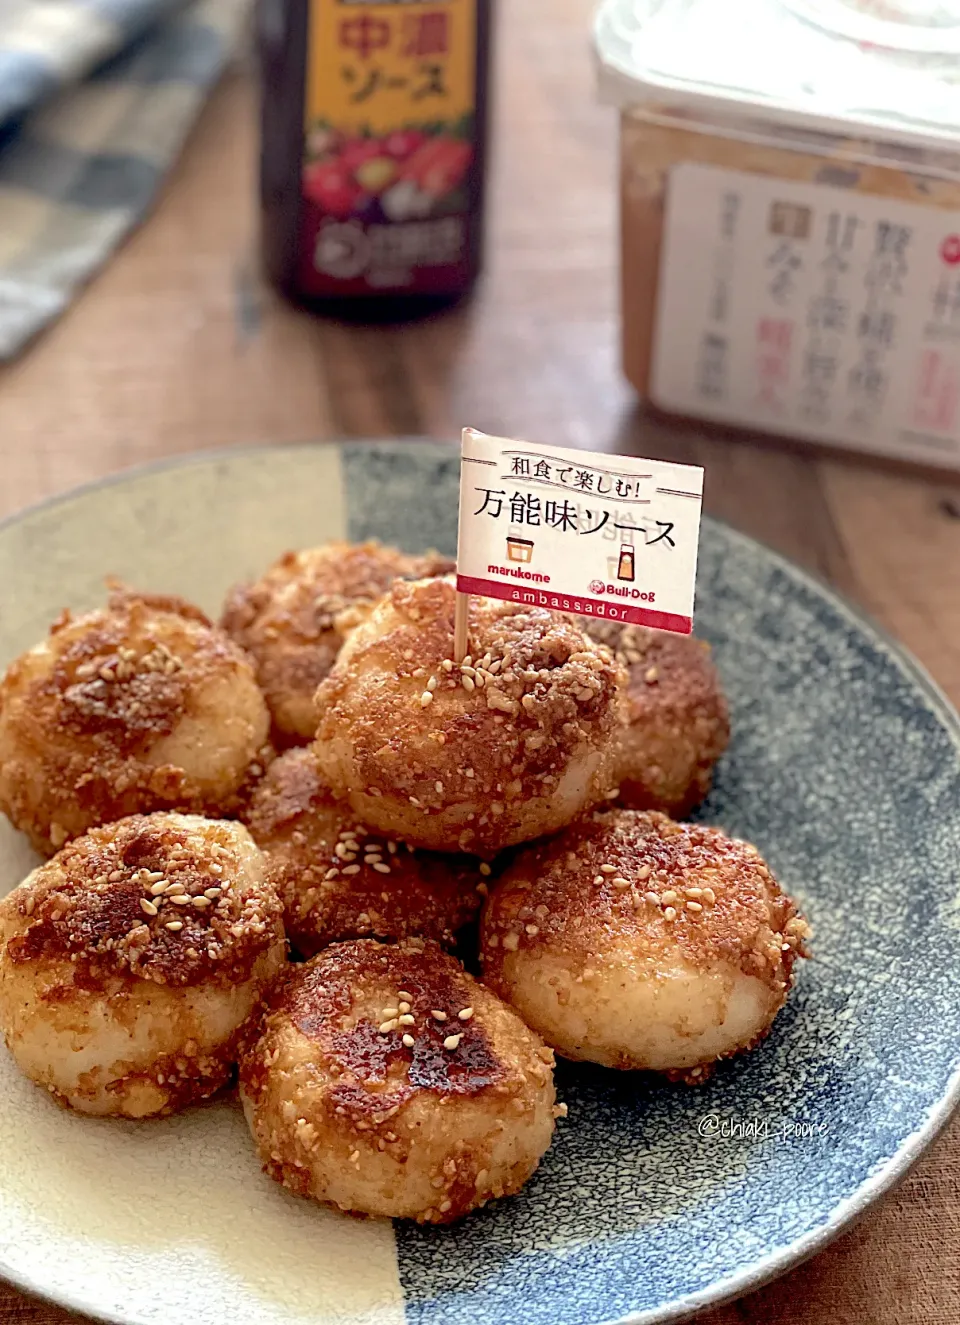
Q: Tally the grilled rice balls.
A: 8